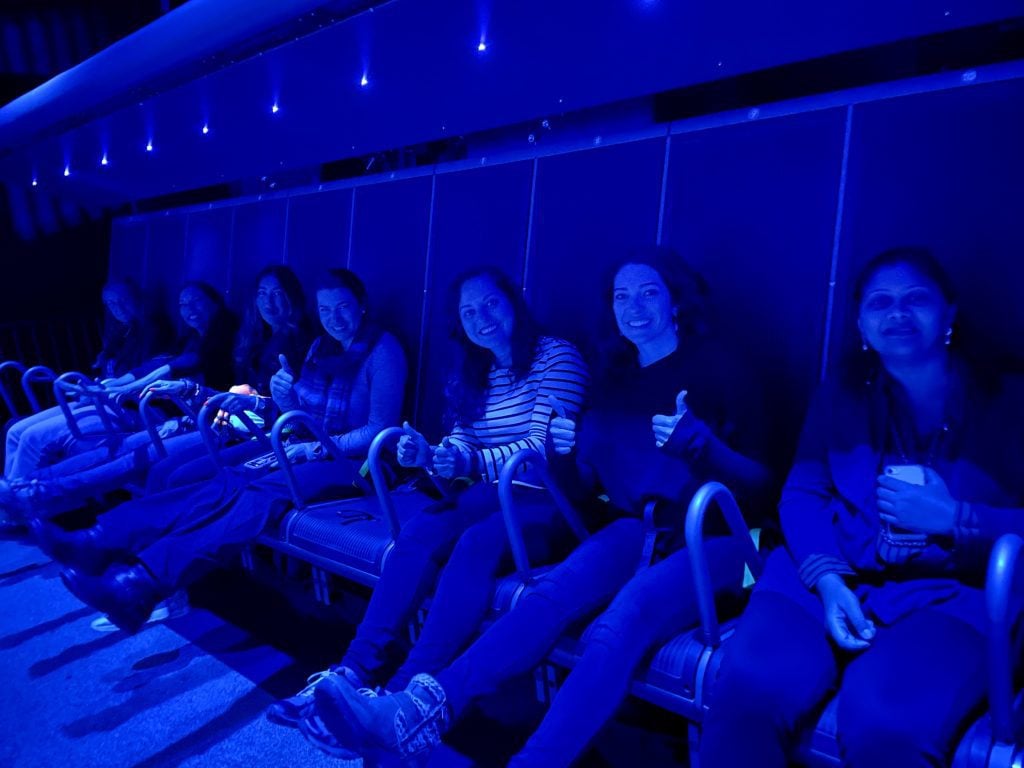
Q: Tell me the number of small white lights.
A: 8